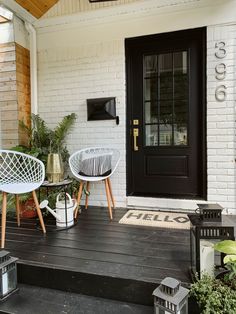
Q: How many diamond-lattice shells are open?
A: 2